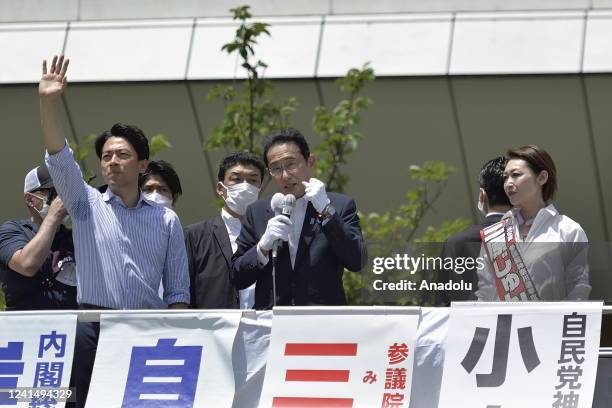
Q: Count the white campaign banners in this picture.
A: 4